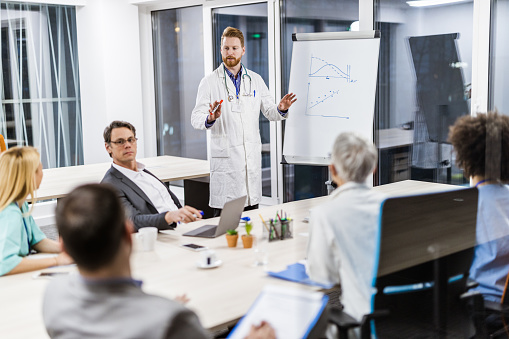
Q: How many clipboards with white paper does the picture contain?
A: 1